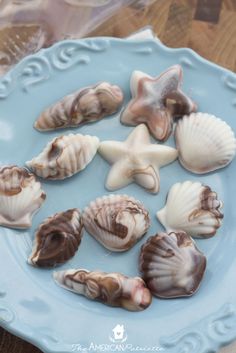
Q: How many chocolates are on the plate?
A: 11